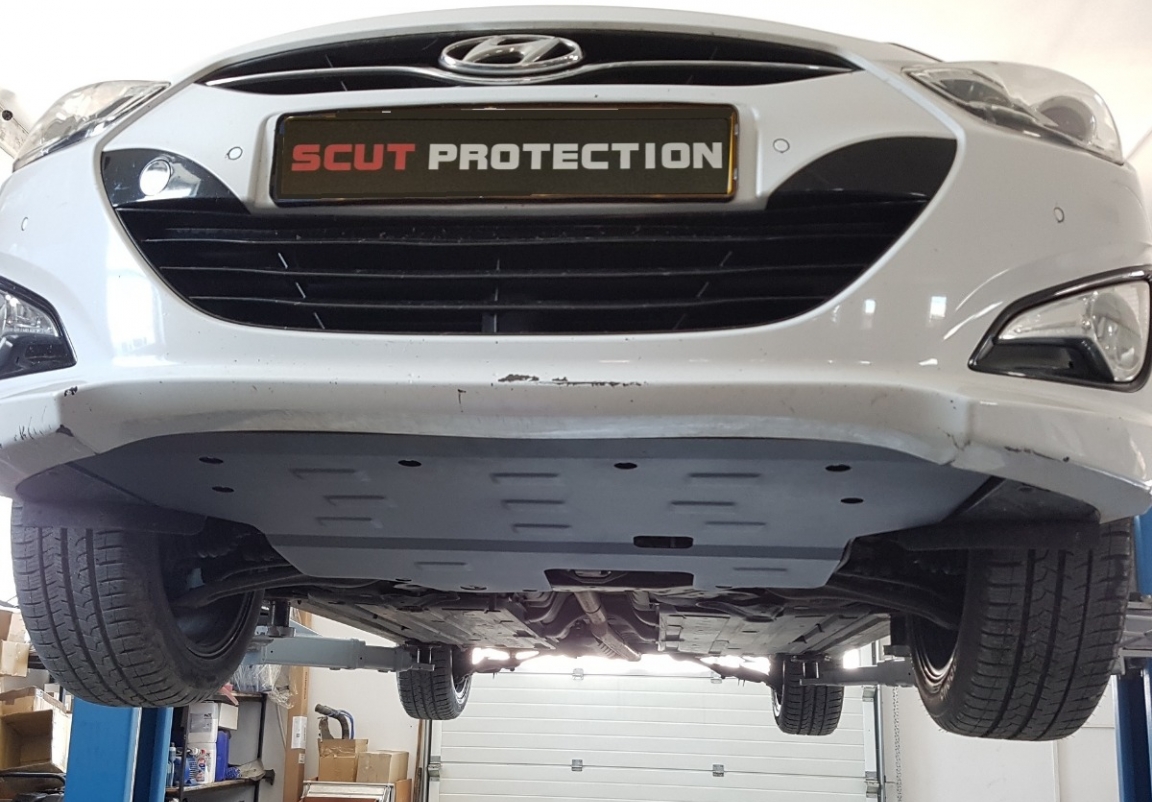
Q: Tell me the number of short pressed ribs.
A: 11